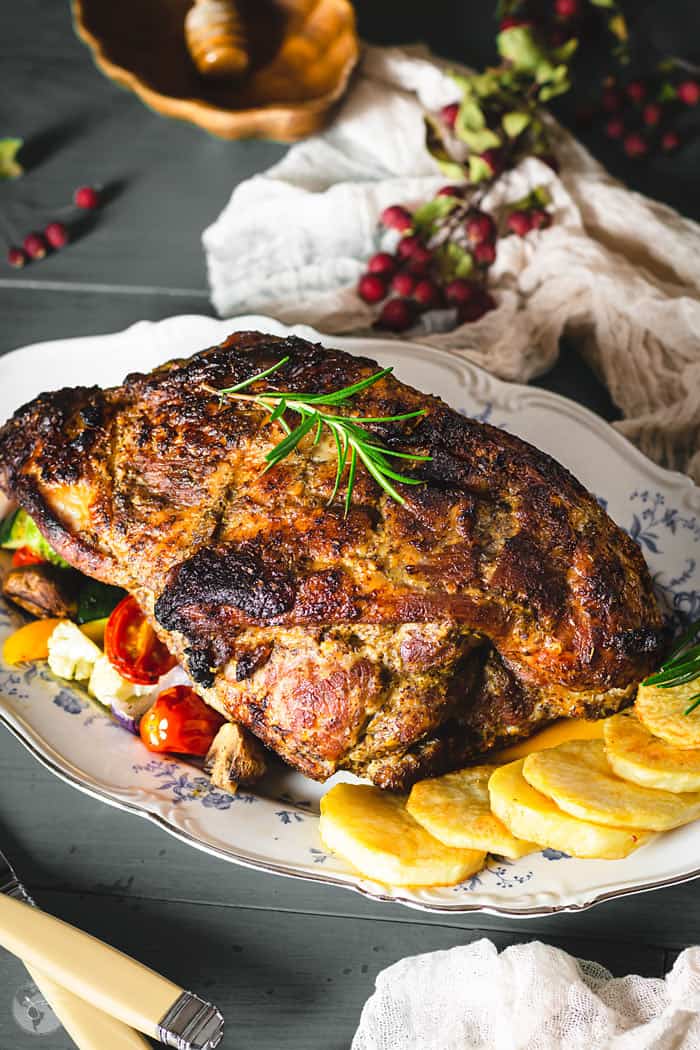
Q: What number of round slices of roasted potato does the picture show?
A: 6